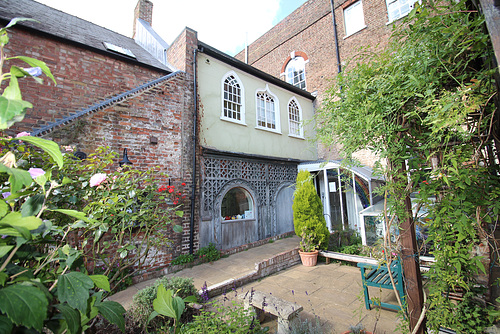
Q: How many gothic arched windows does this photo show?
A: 3